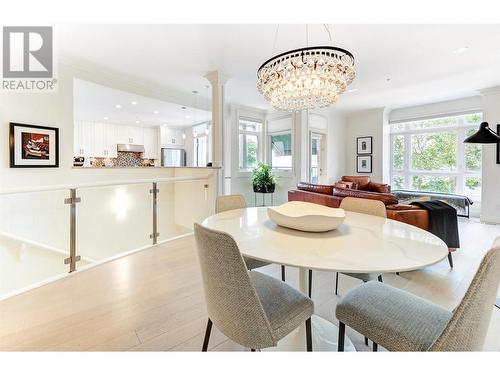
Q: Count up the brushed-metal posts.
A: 2